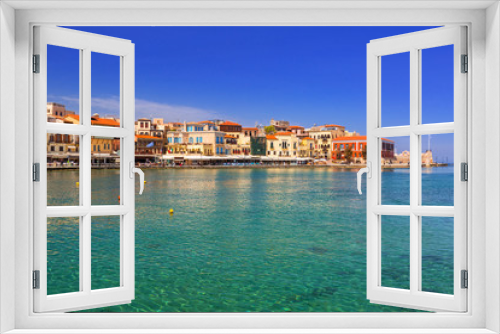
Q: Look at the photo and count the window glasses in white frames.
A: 12